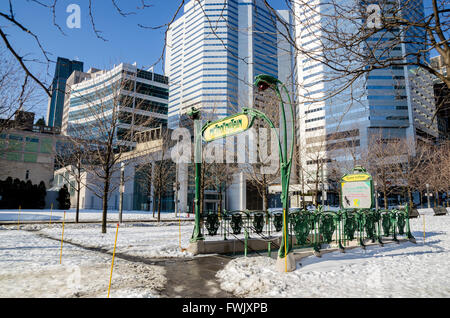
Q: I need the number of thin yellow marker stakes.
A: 7